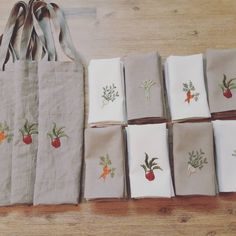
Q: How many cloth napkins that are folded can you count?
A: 8